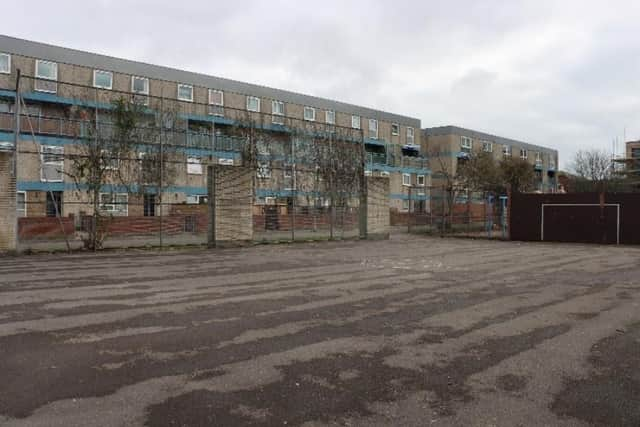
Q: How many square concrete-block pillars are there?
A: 3